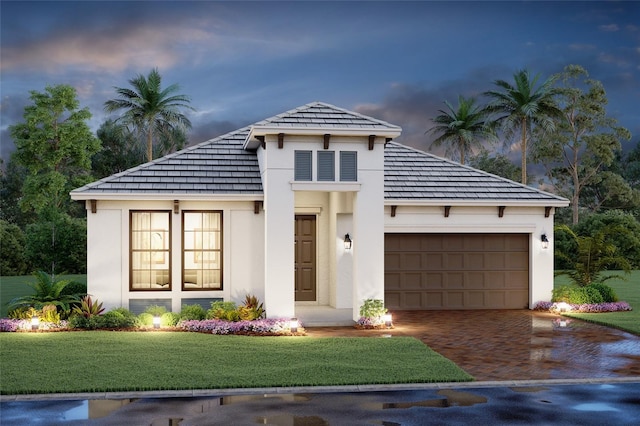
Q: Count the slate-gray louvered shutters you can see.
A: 3